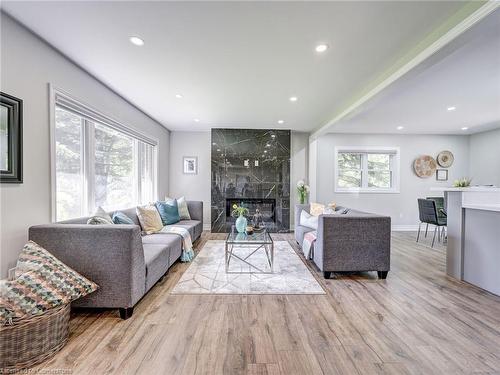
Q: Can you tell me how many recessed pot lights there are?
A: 9